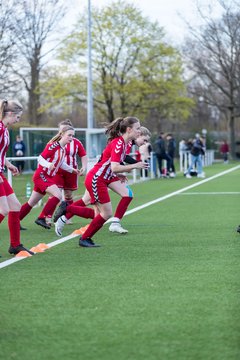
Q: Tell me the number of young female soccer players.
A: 5